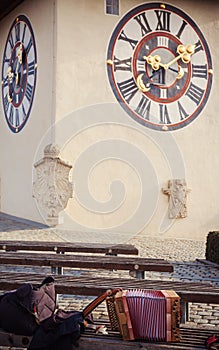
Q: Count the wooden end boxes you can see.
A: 2